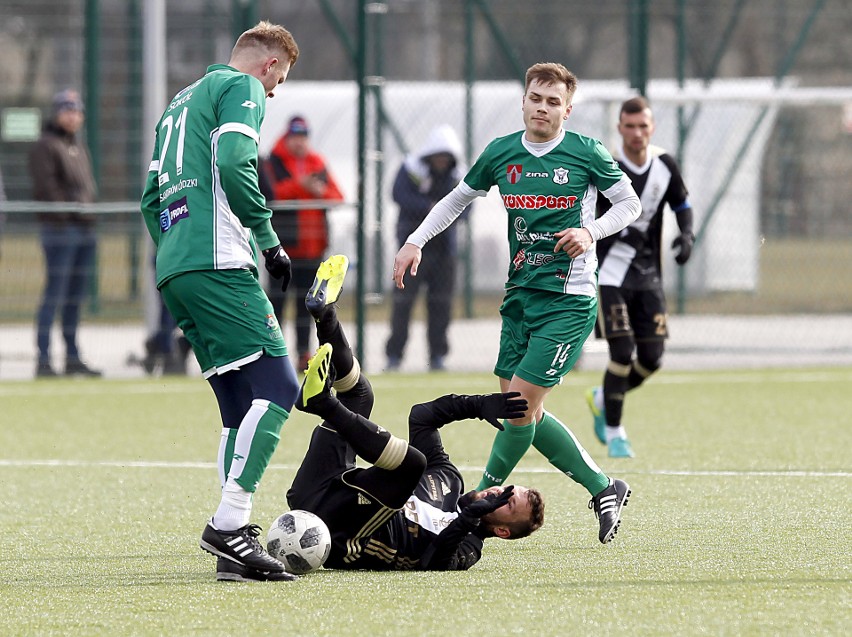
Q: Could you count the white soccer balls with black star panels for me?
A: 1